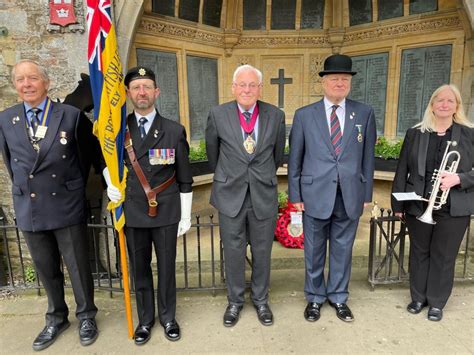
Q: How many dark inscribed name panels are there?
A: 13